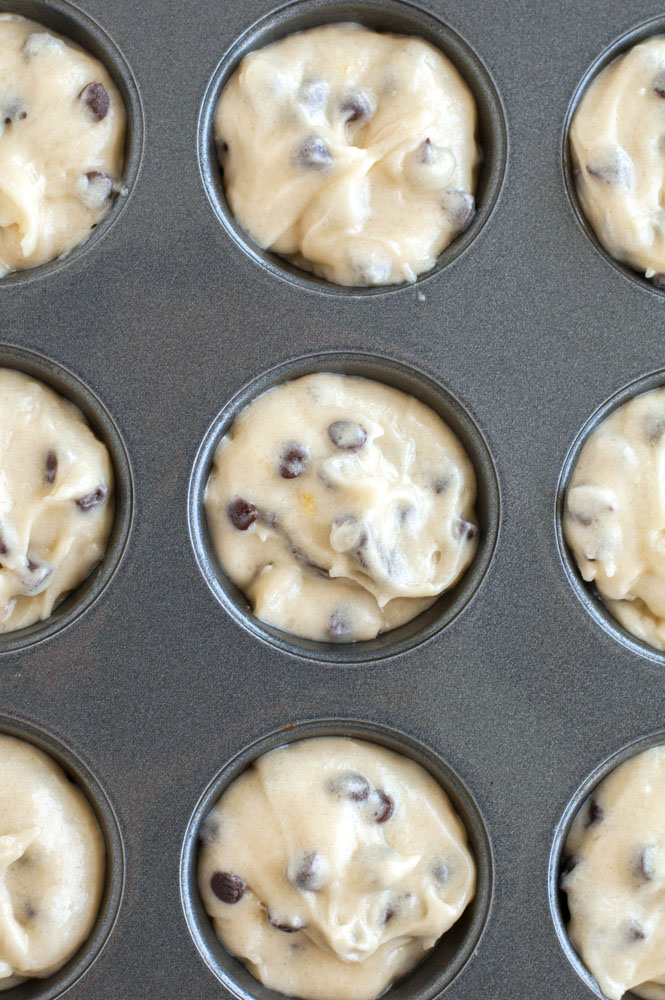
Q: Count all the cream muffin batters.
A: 9